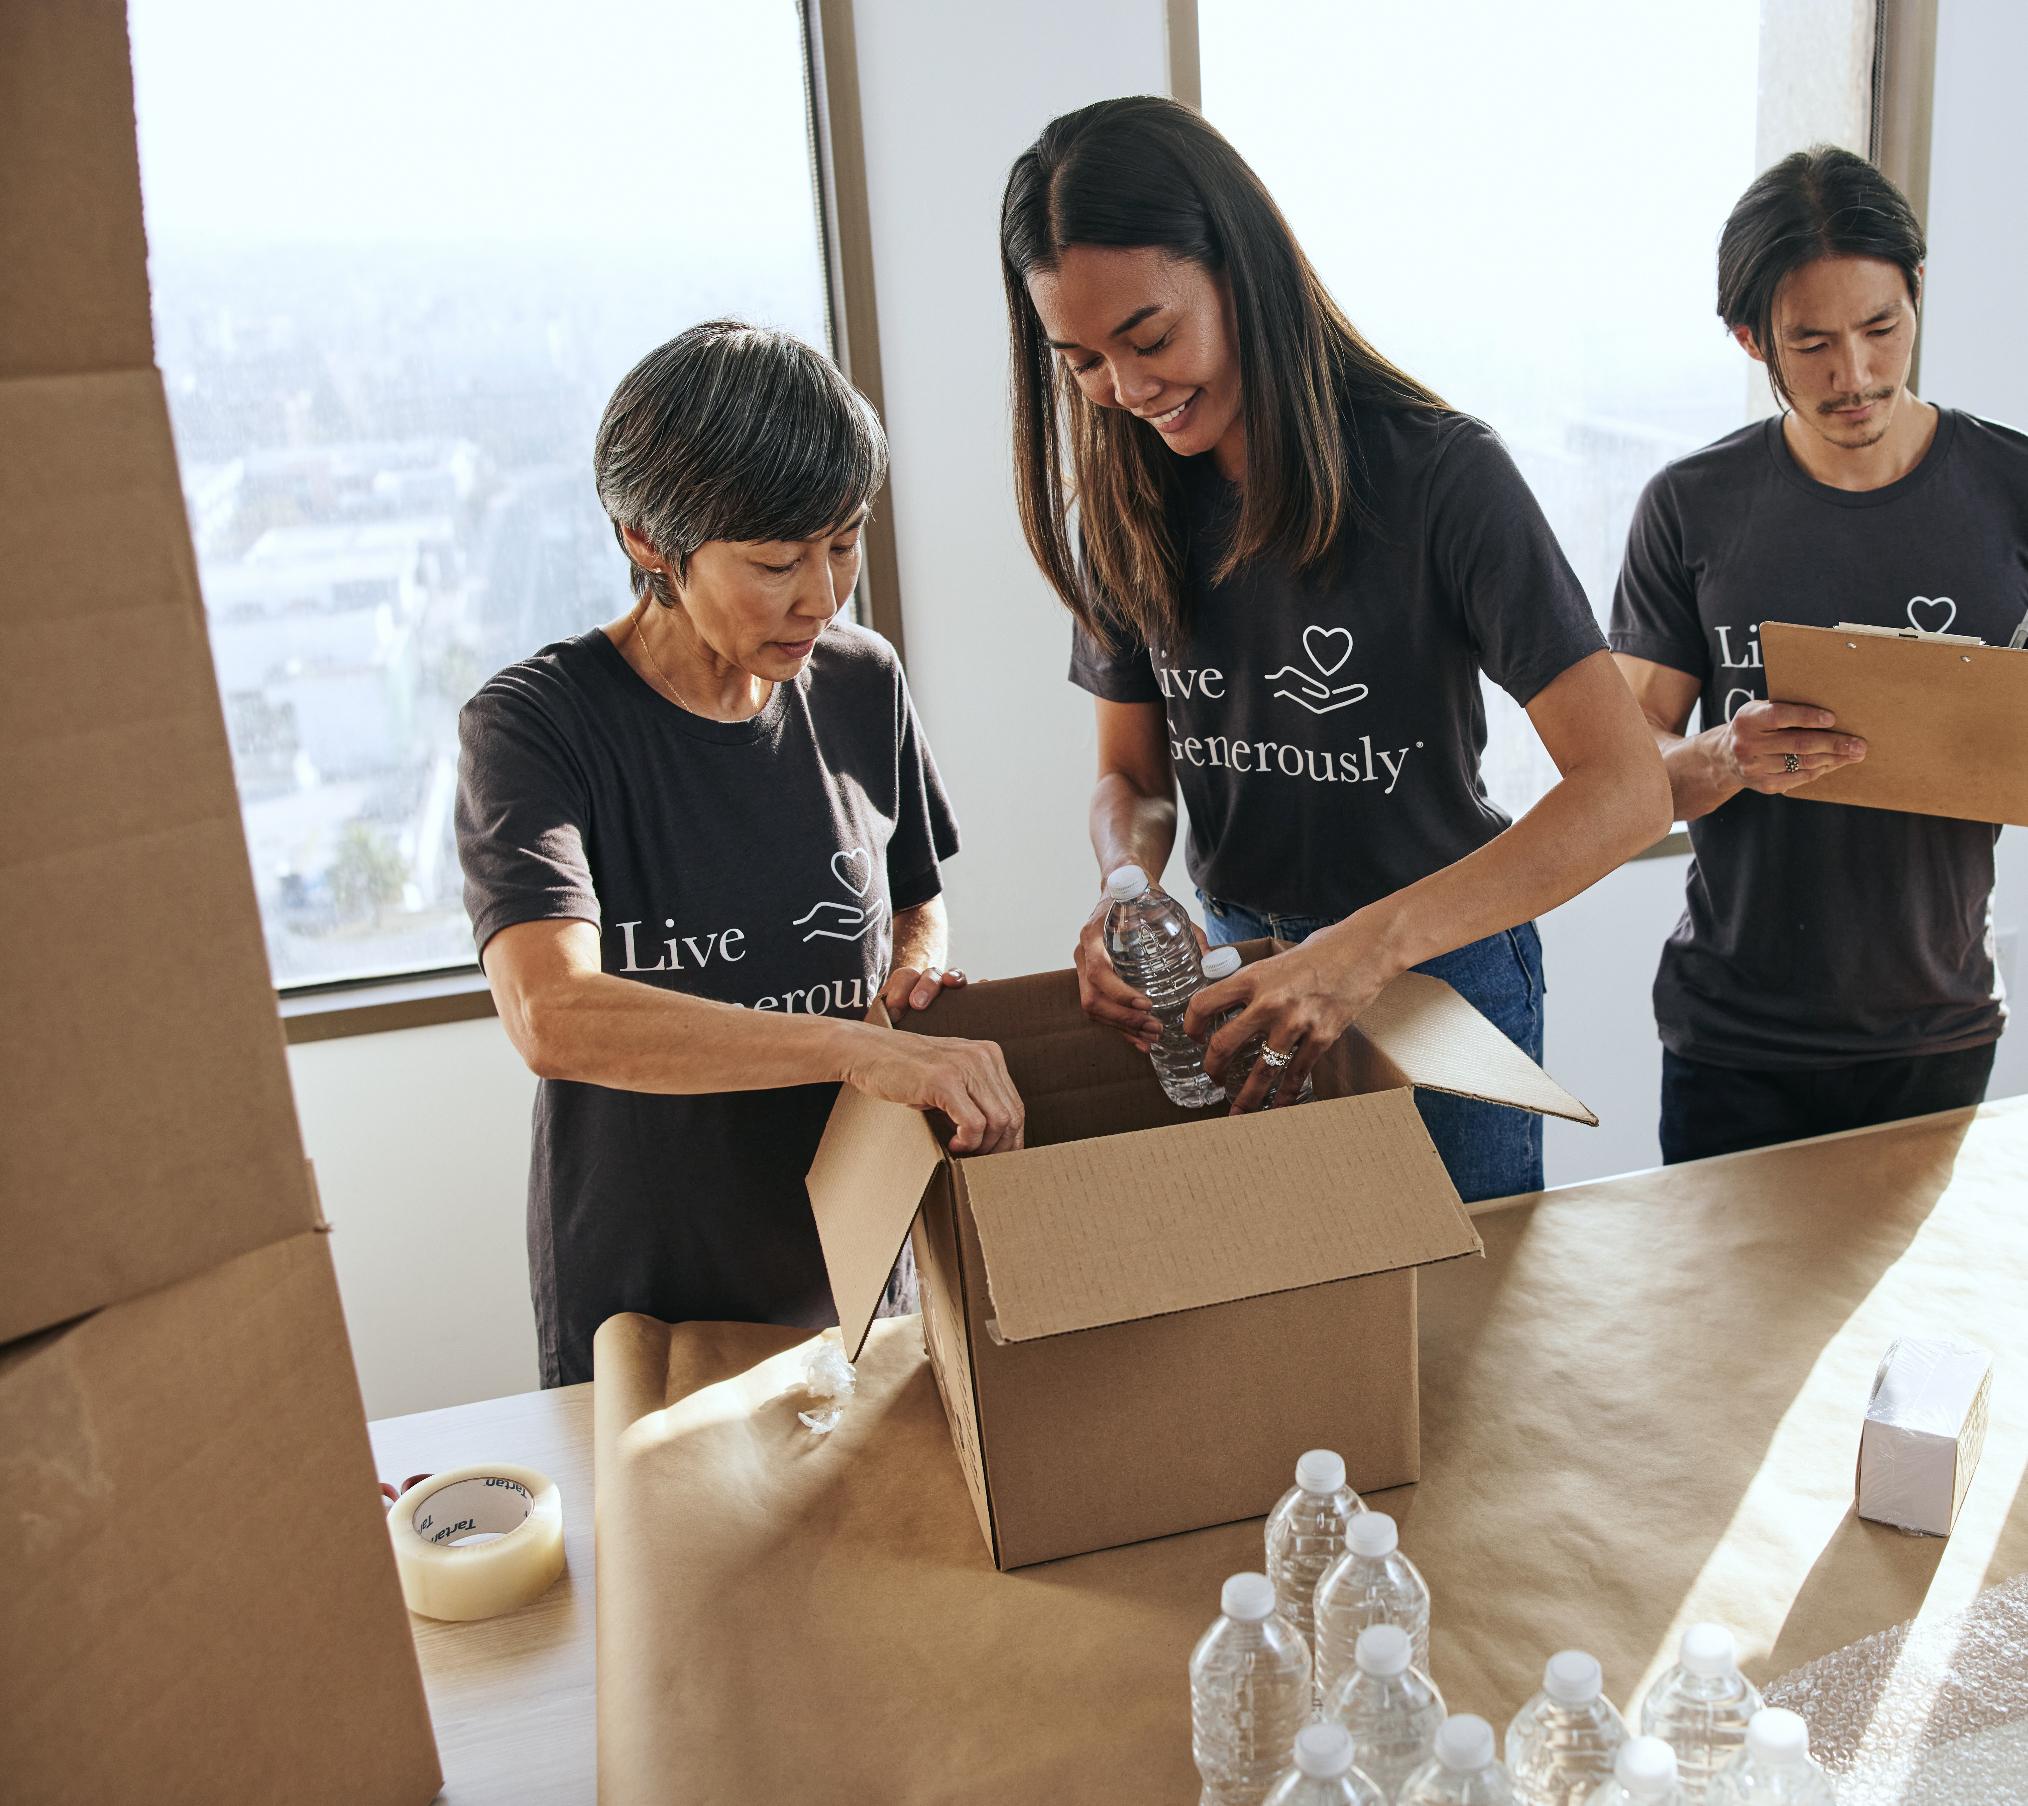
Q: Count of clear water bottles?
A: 12